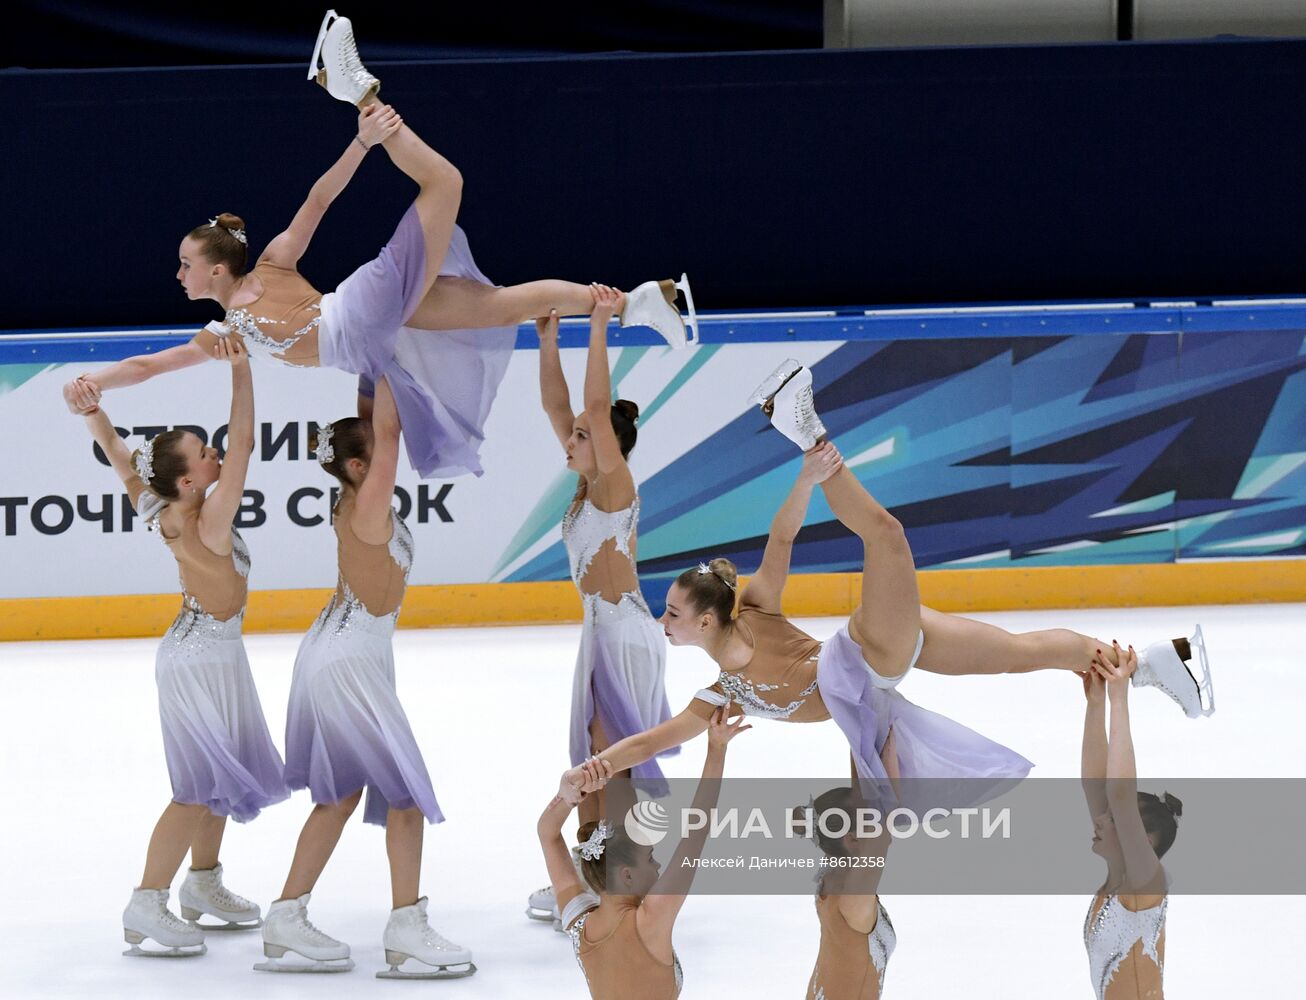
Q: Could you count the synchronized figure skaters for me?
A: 8